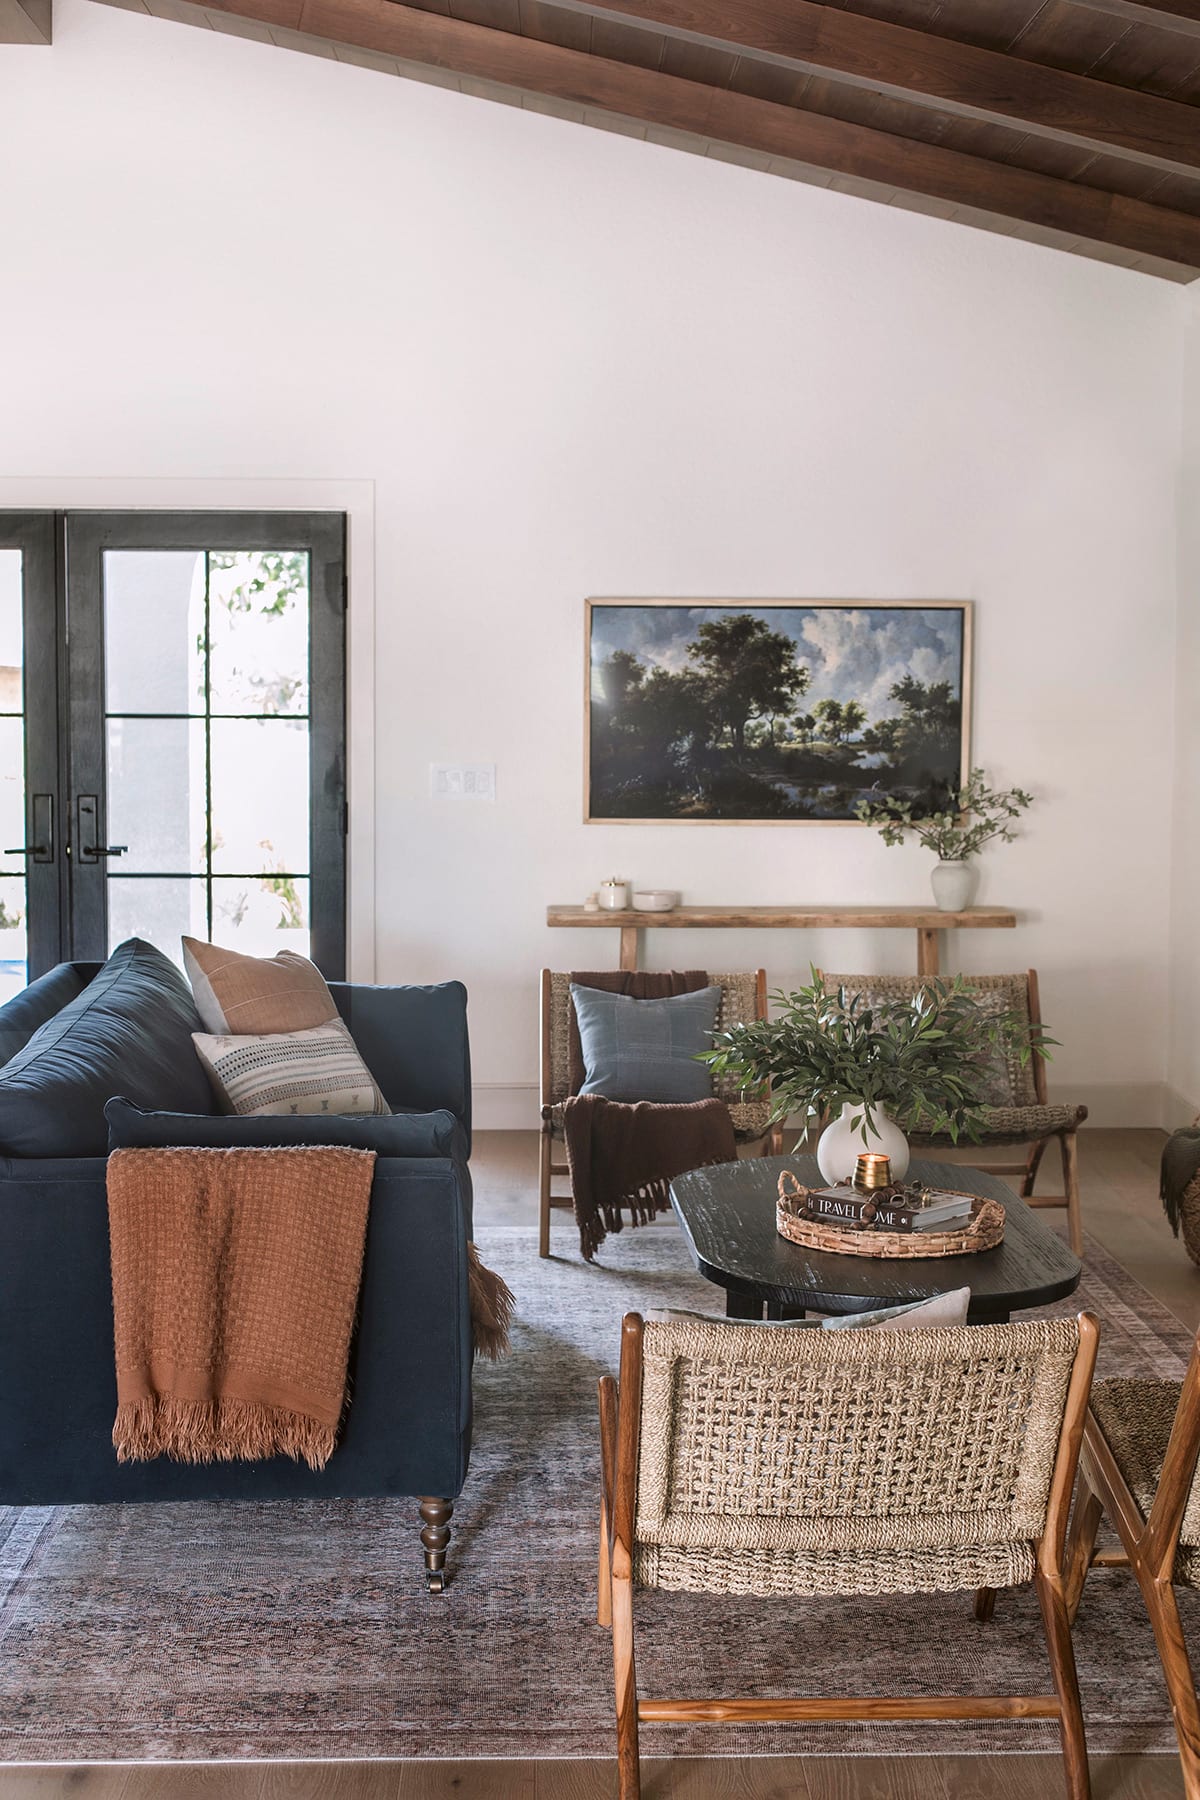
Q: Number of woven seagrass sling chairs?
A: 4